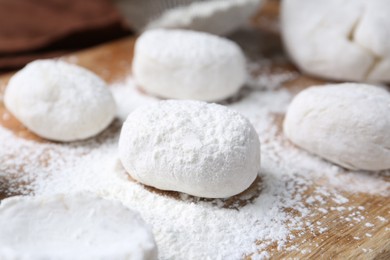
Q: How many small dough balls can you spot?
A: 4